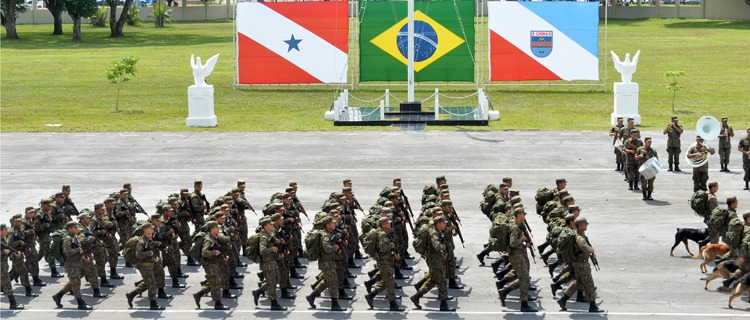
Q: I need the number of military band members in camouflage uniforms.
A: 8